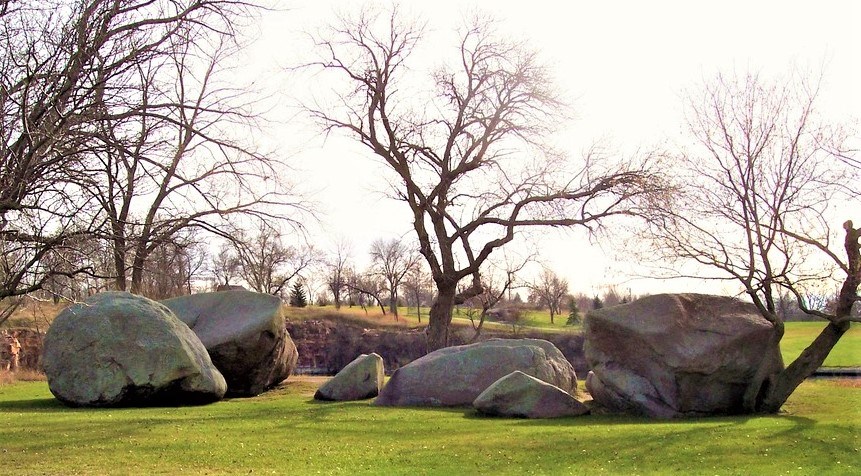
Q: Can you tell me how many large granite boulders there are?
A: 6